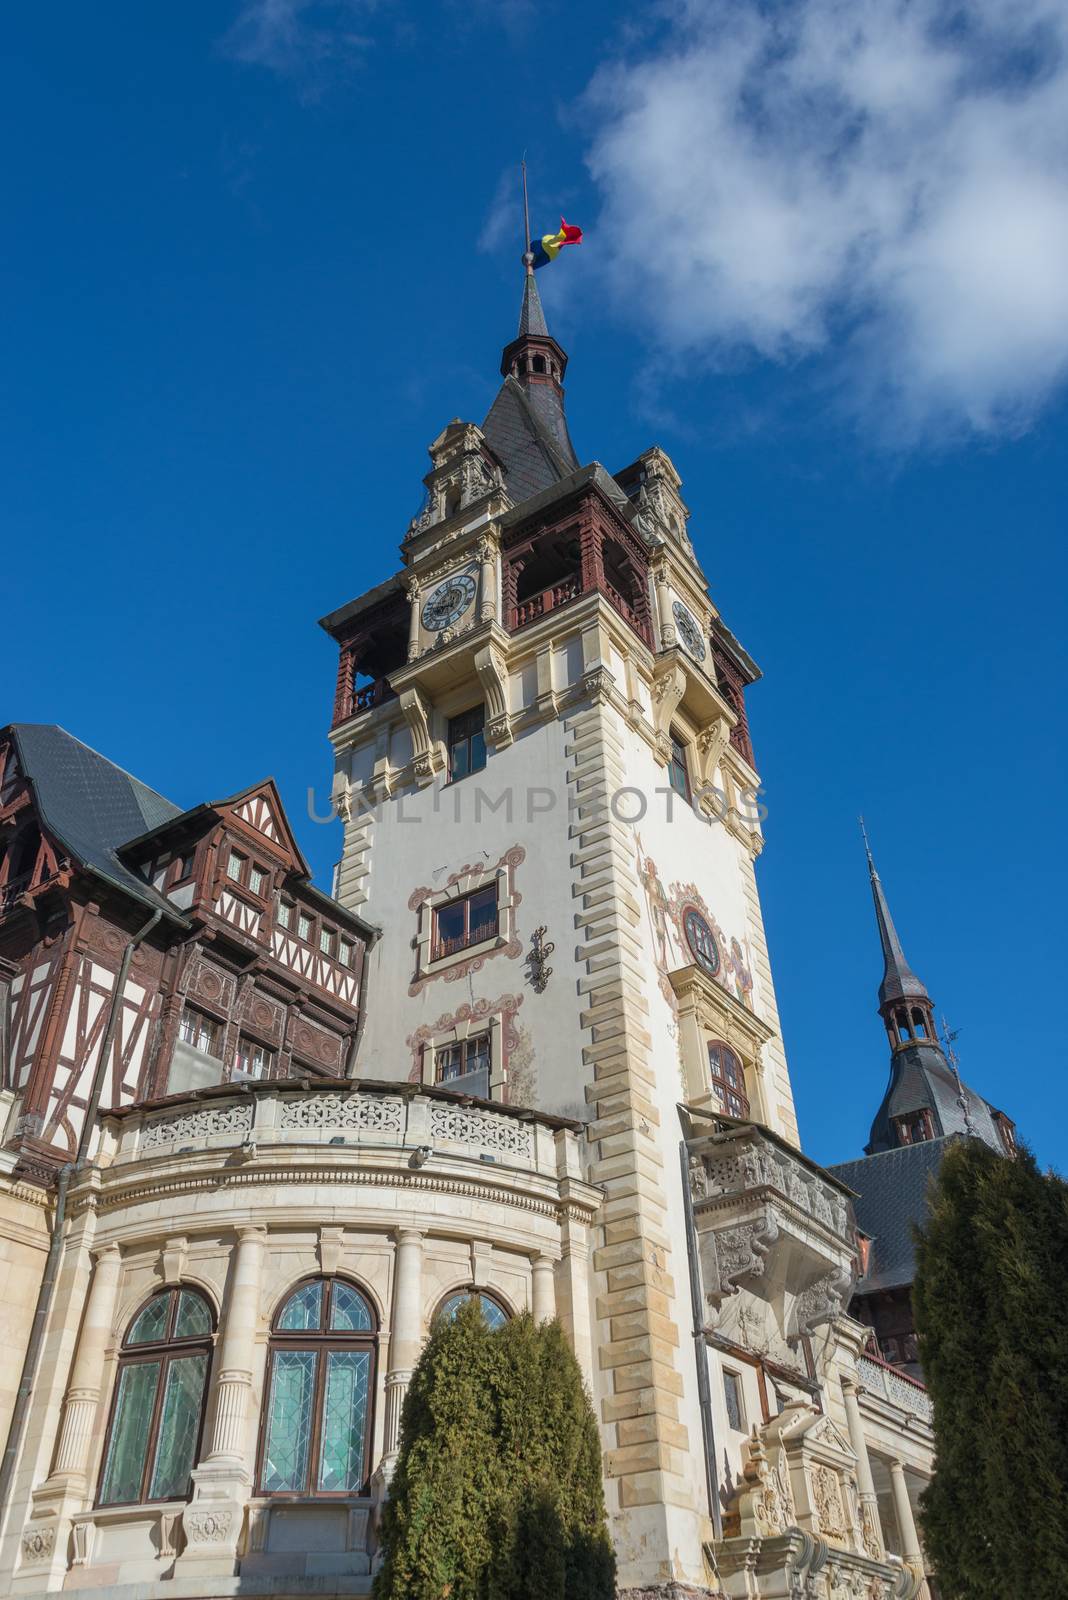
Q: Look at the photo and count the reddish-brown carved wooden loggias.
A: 3